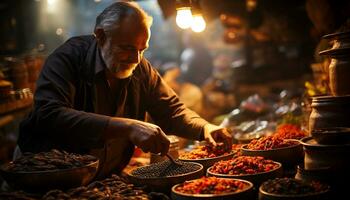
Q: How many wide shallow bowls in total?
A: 7